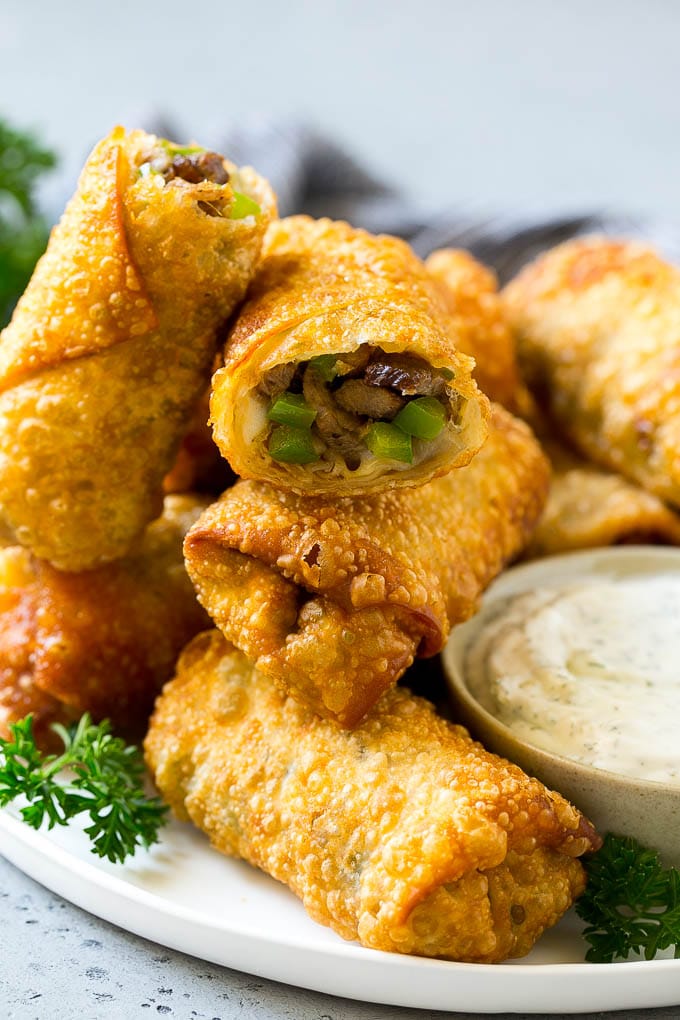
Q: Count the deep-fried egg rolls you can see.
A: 8